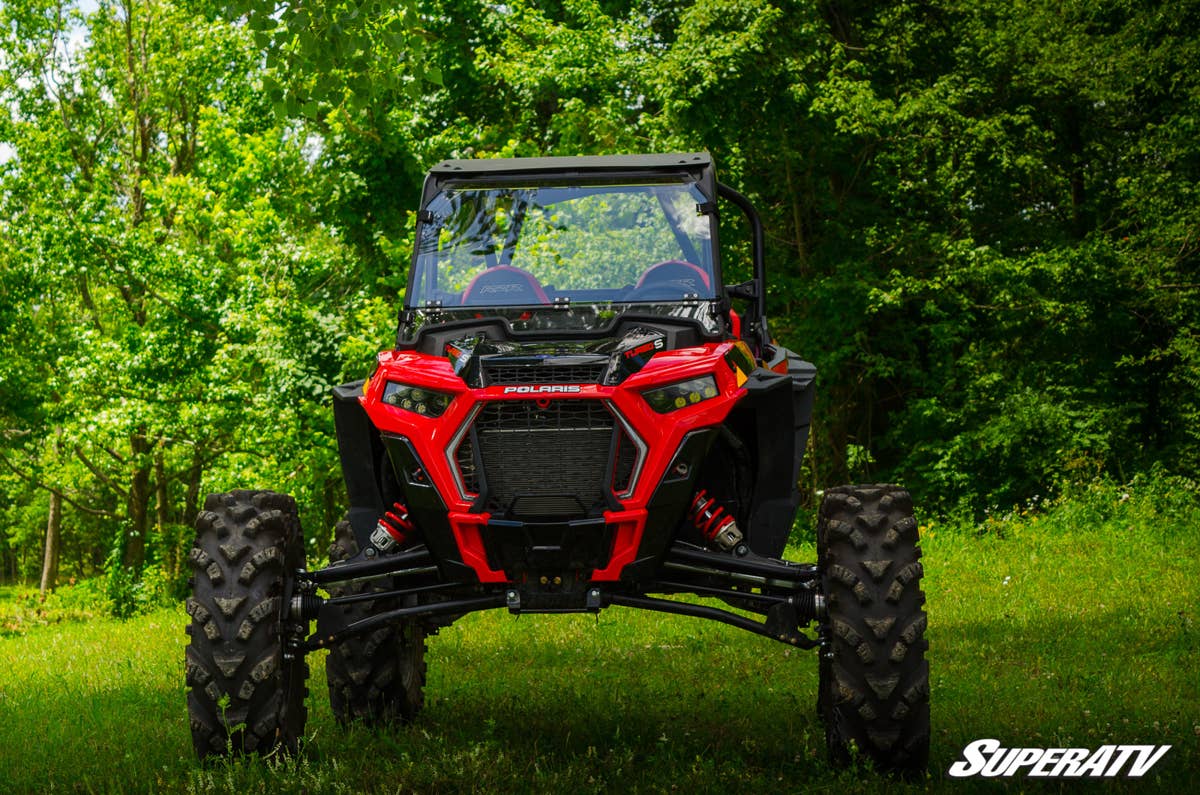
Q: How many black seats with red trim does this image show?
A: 2